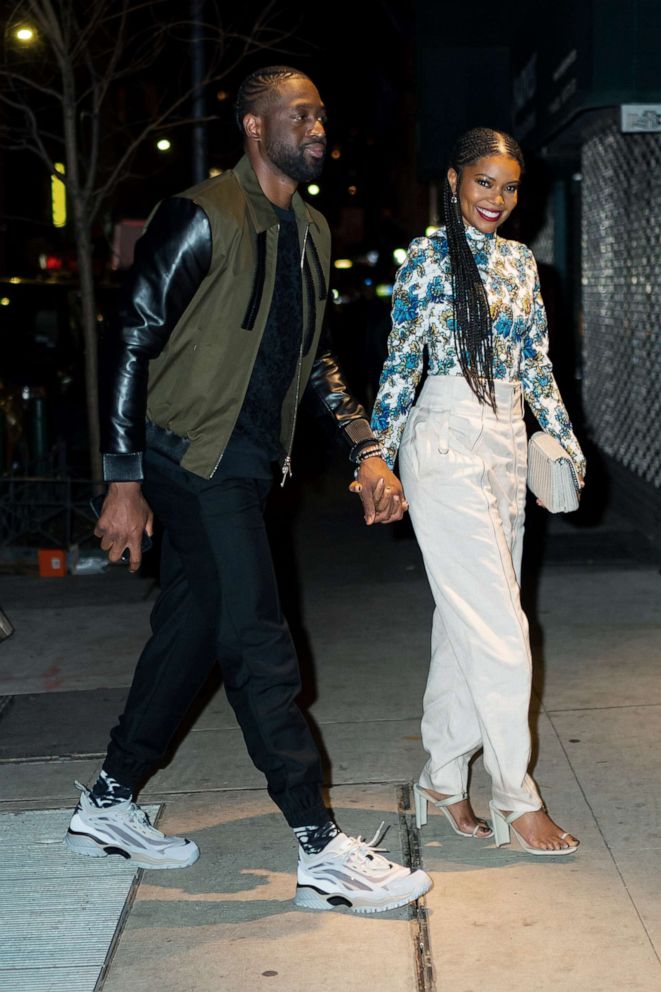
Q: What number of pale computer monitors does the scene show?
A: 0